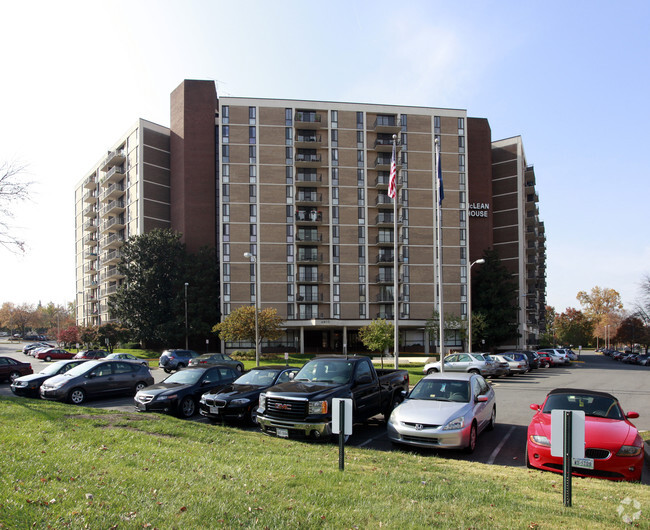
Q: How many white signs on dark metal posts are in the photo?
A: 2